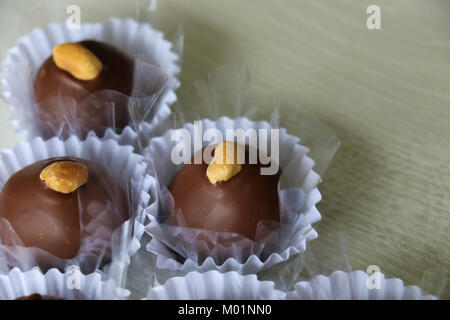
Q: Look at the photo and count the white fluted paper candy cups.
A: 6